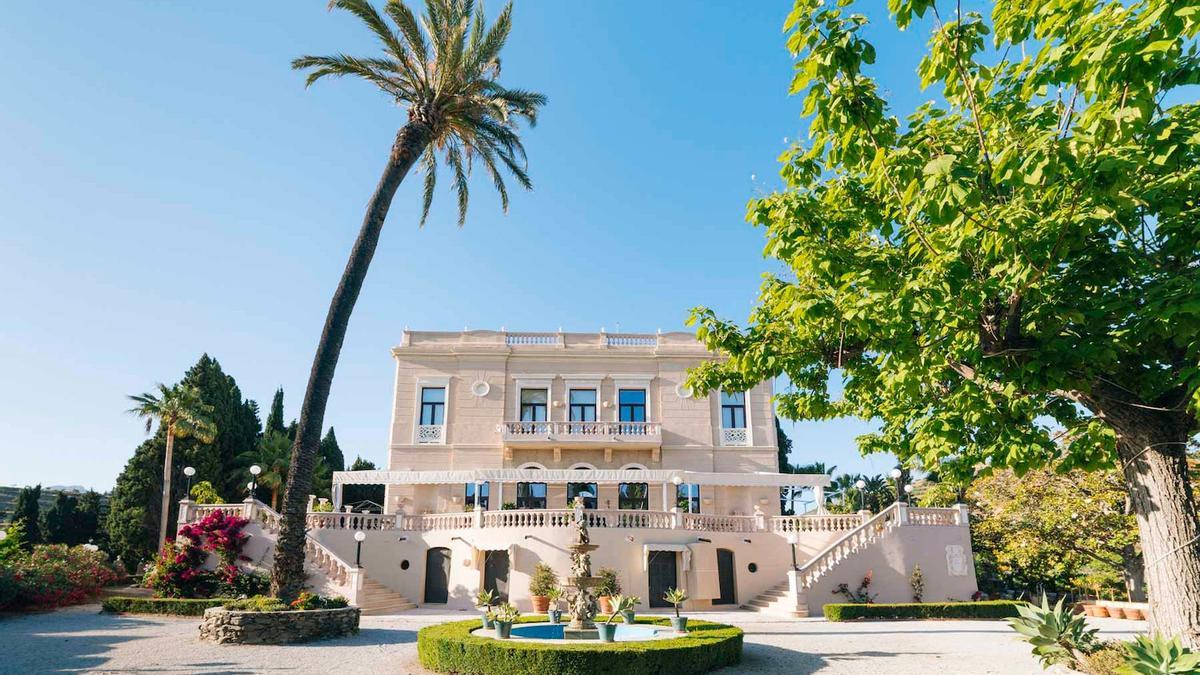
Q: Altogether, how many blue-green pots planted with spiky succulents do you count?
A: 6